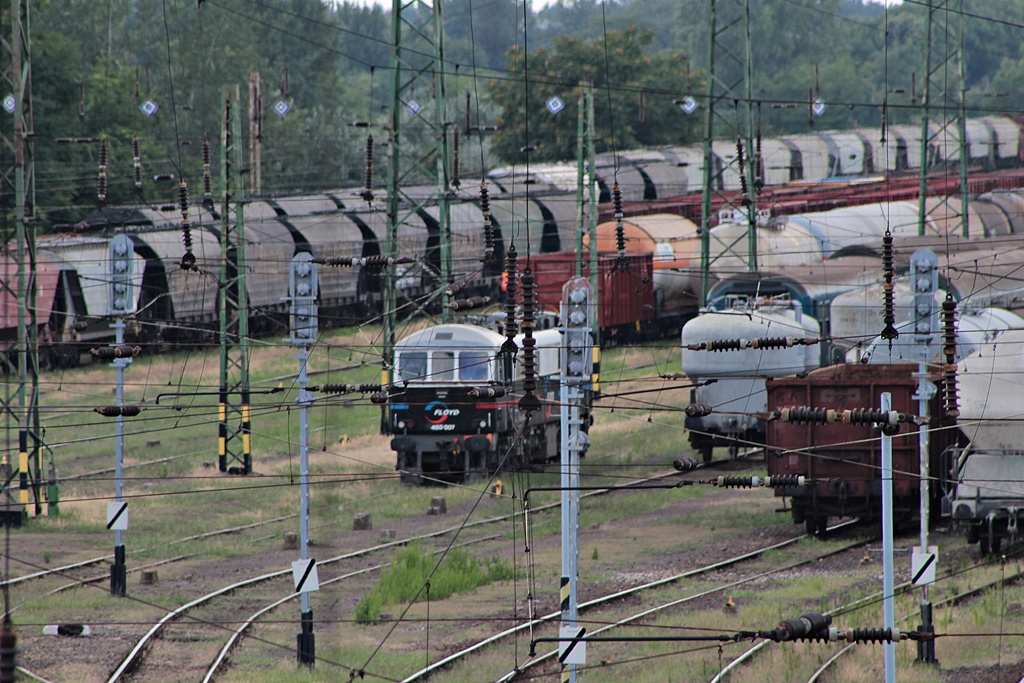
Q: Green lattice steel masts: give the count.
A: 6